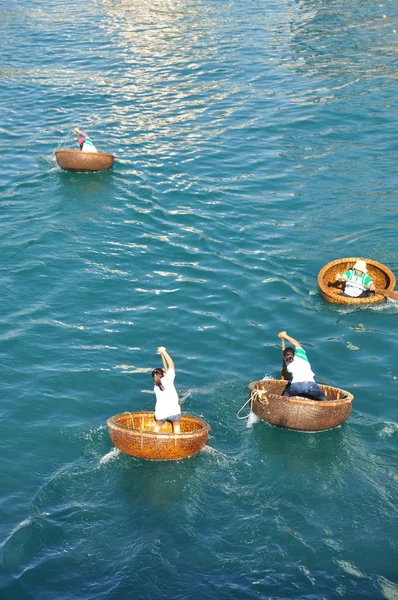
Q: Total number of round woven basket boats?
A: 4